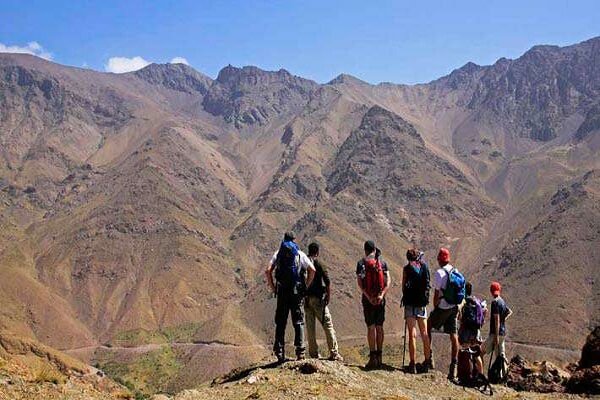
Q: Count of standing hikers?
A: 7